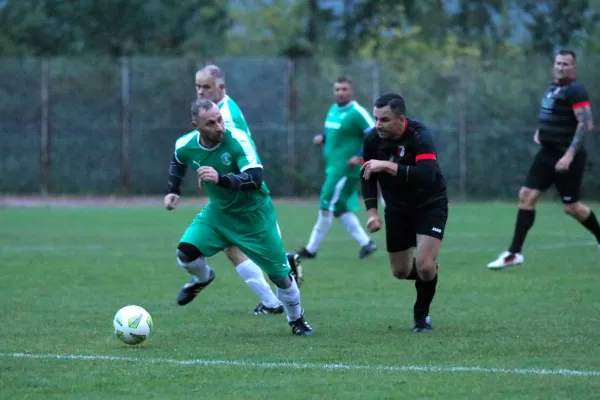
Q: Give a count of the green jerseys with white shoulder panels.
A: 3